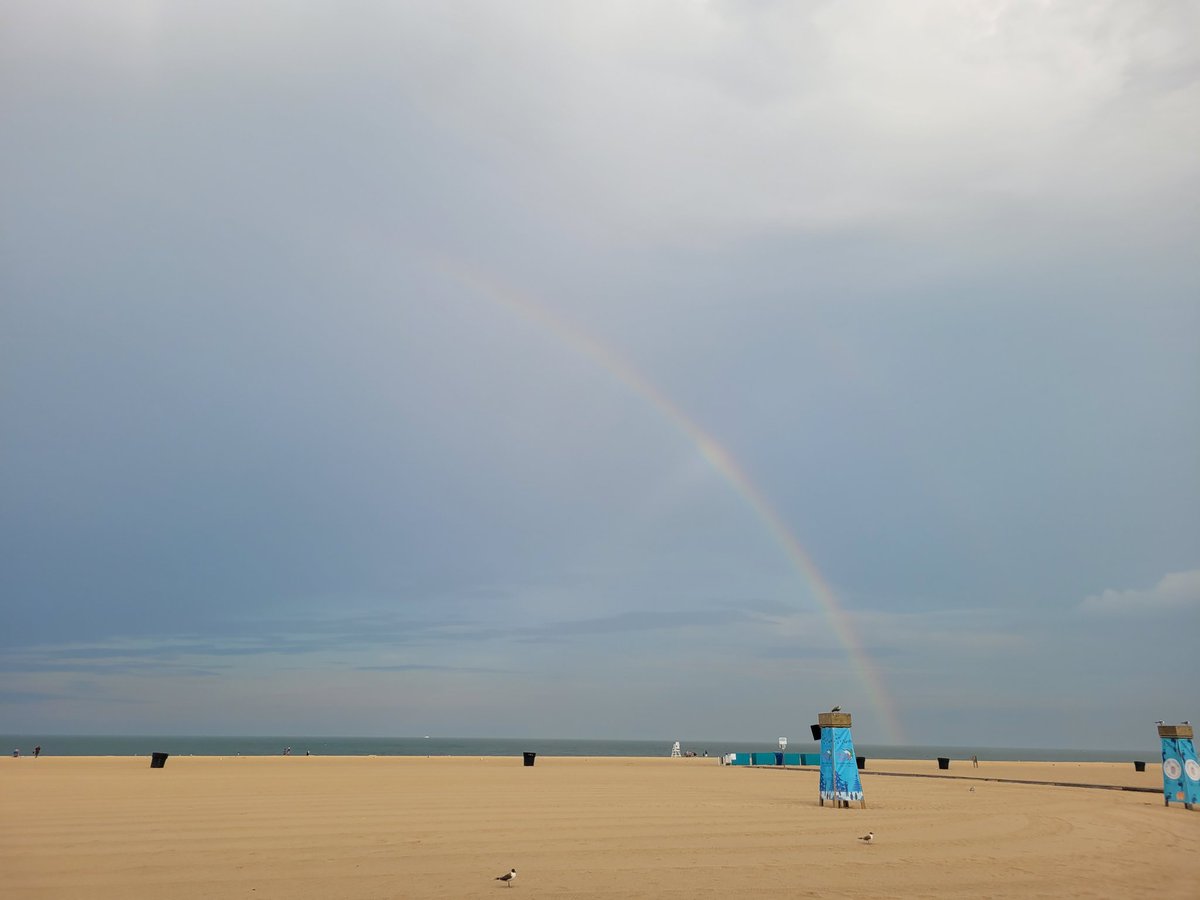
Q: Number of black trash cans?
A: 5